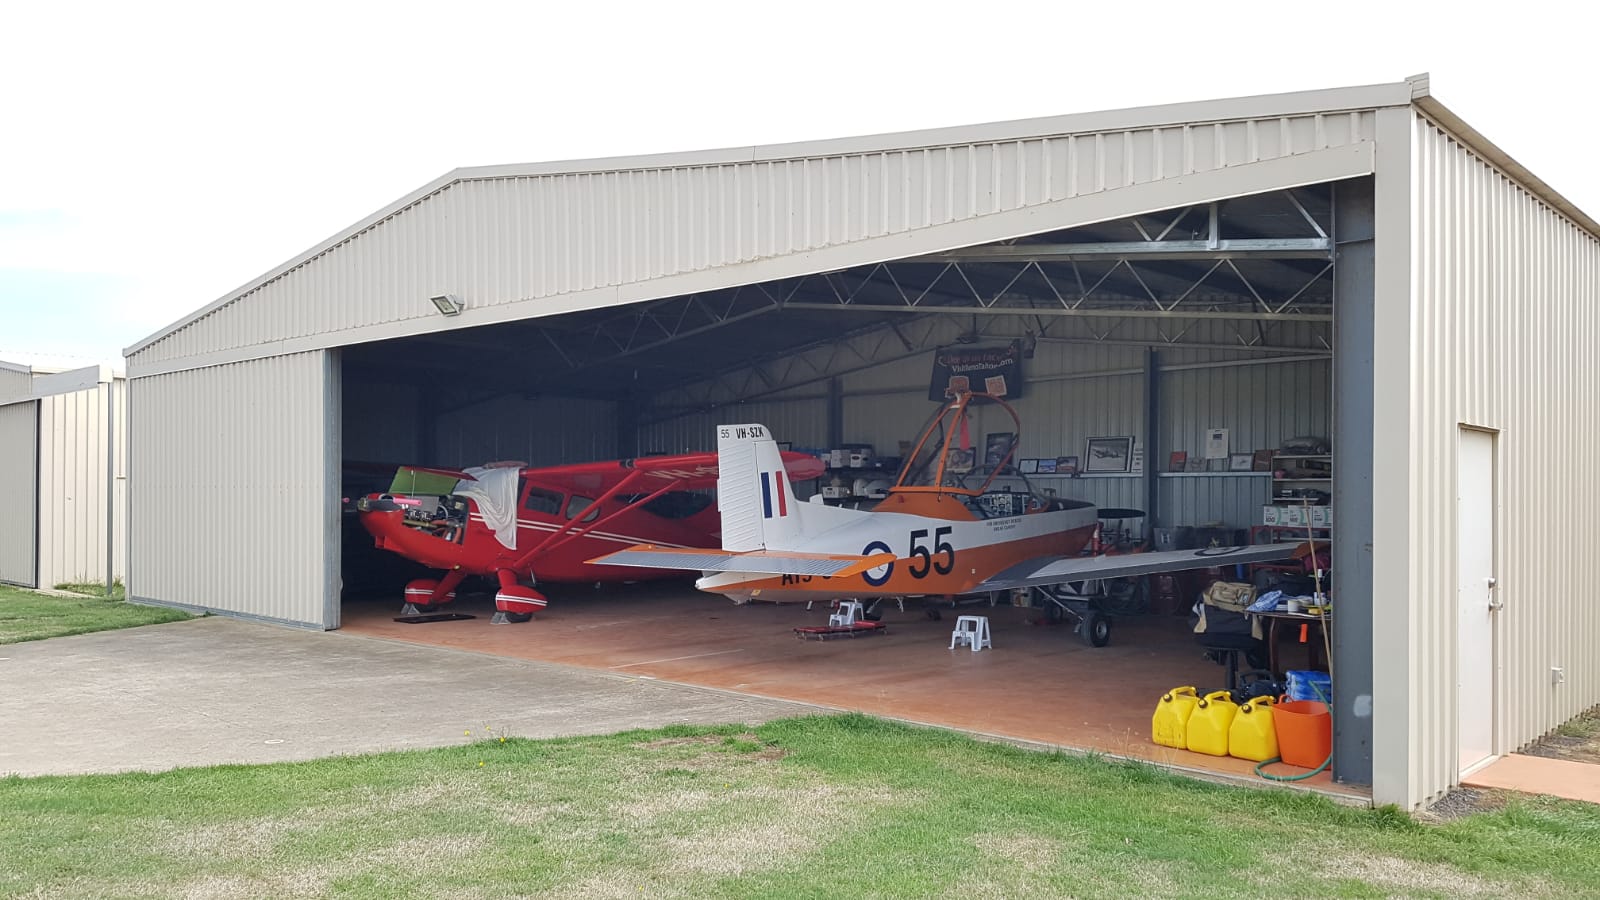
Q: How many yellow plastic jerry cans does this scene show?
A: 3